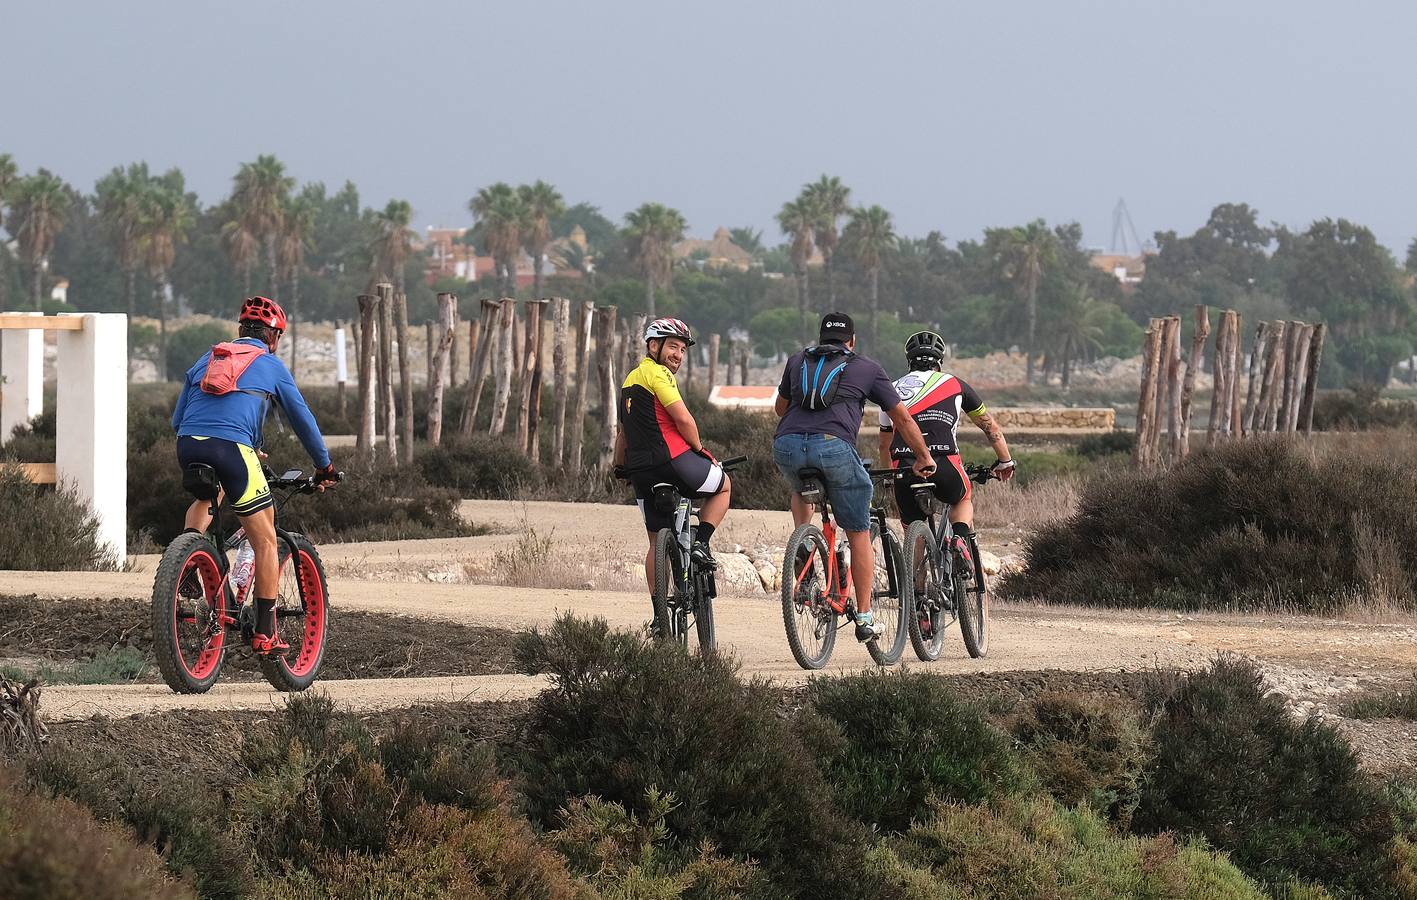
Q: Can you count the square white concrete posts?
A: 2